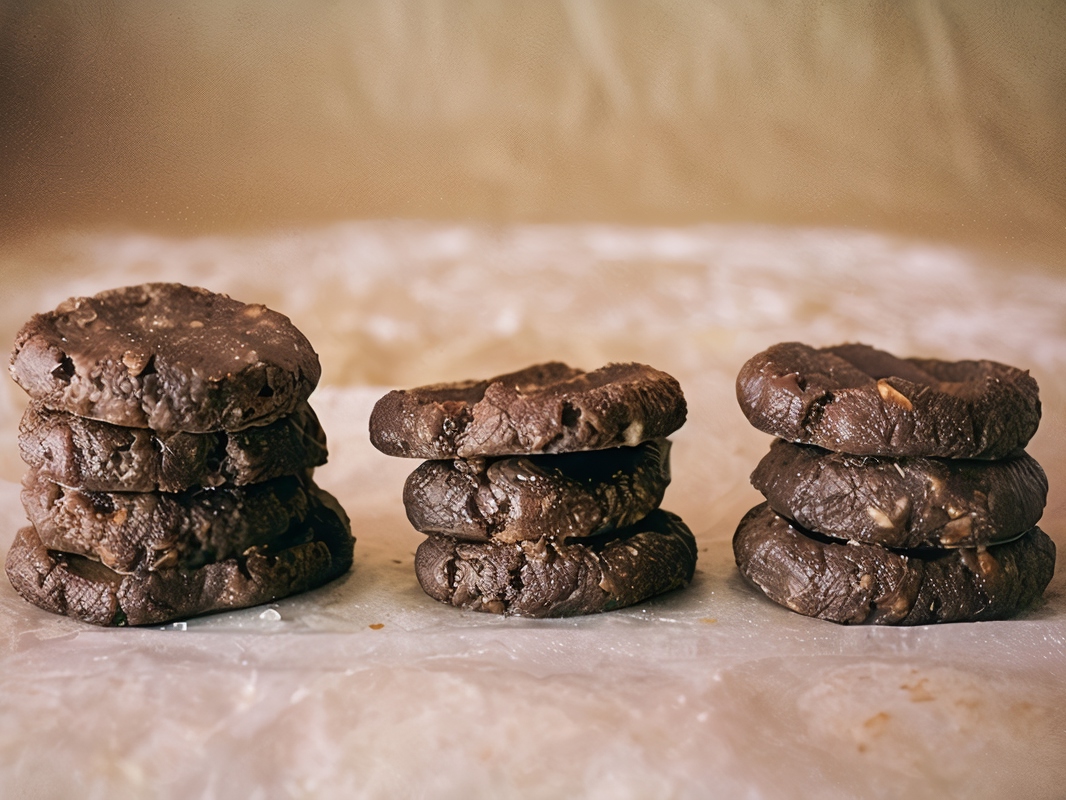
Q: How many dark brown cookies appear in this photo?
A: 10